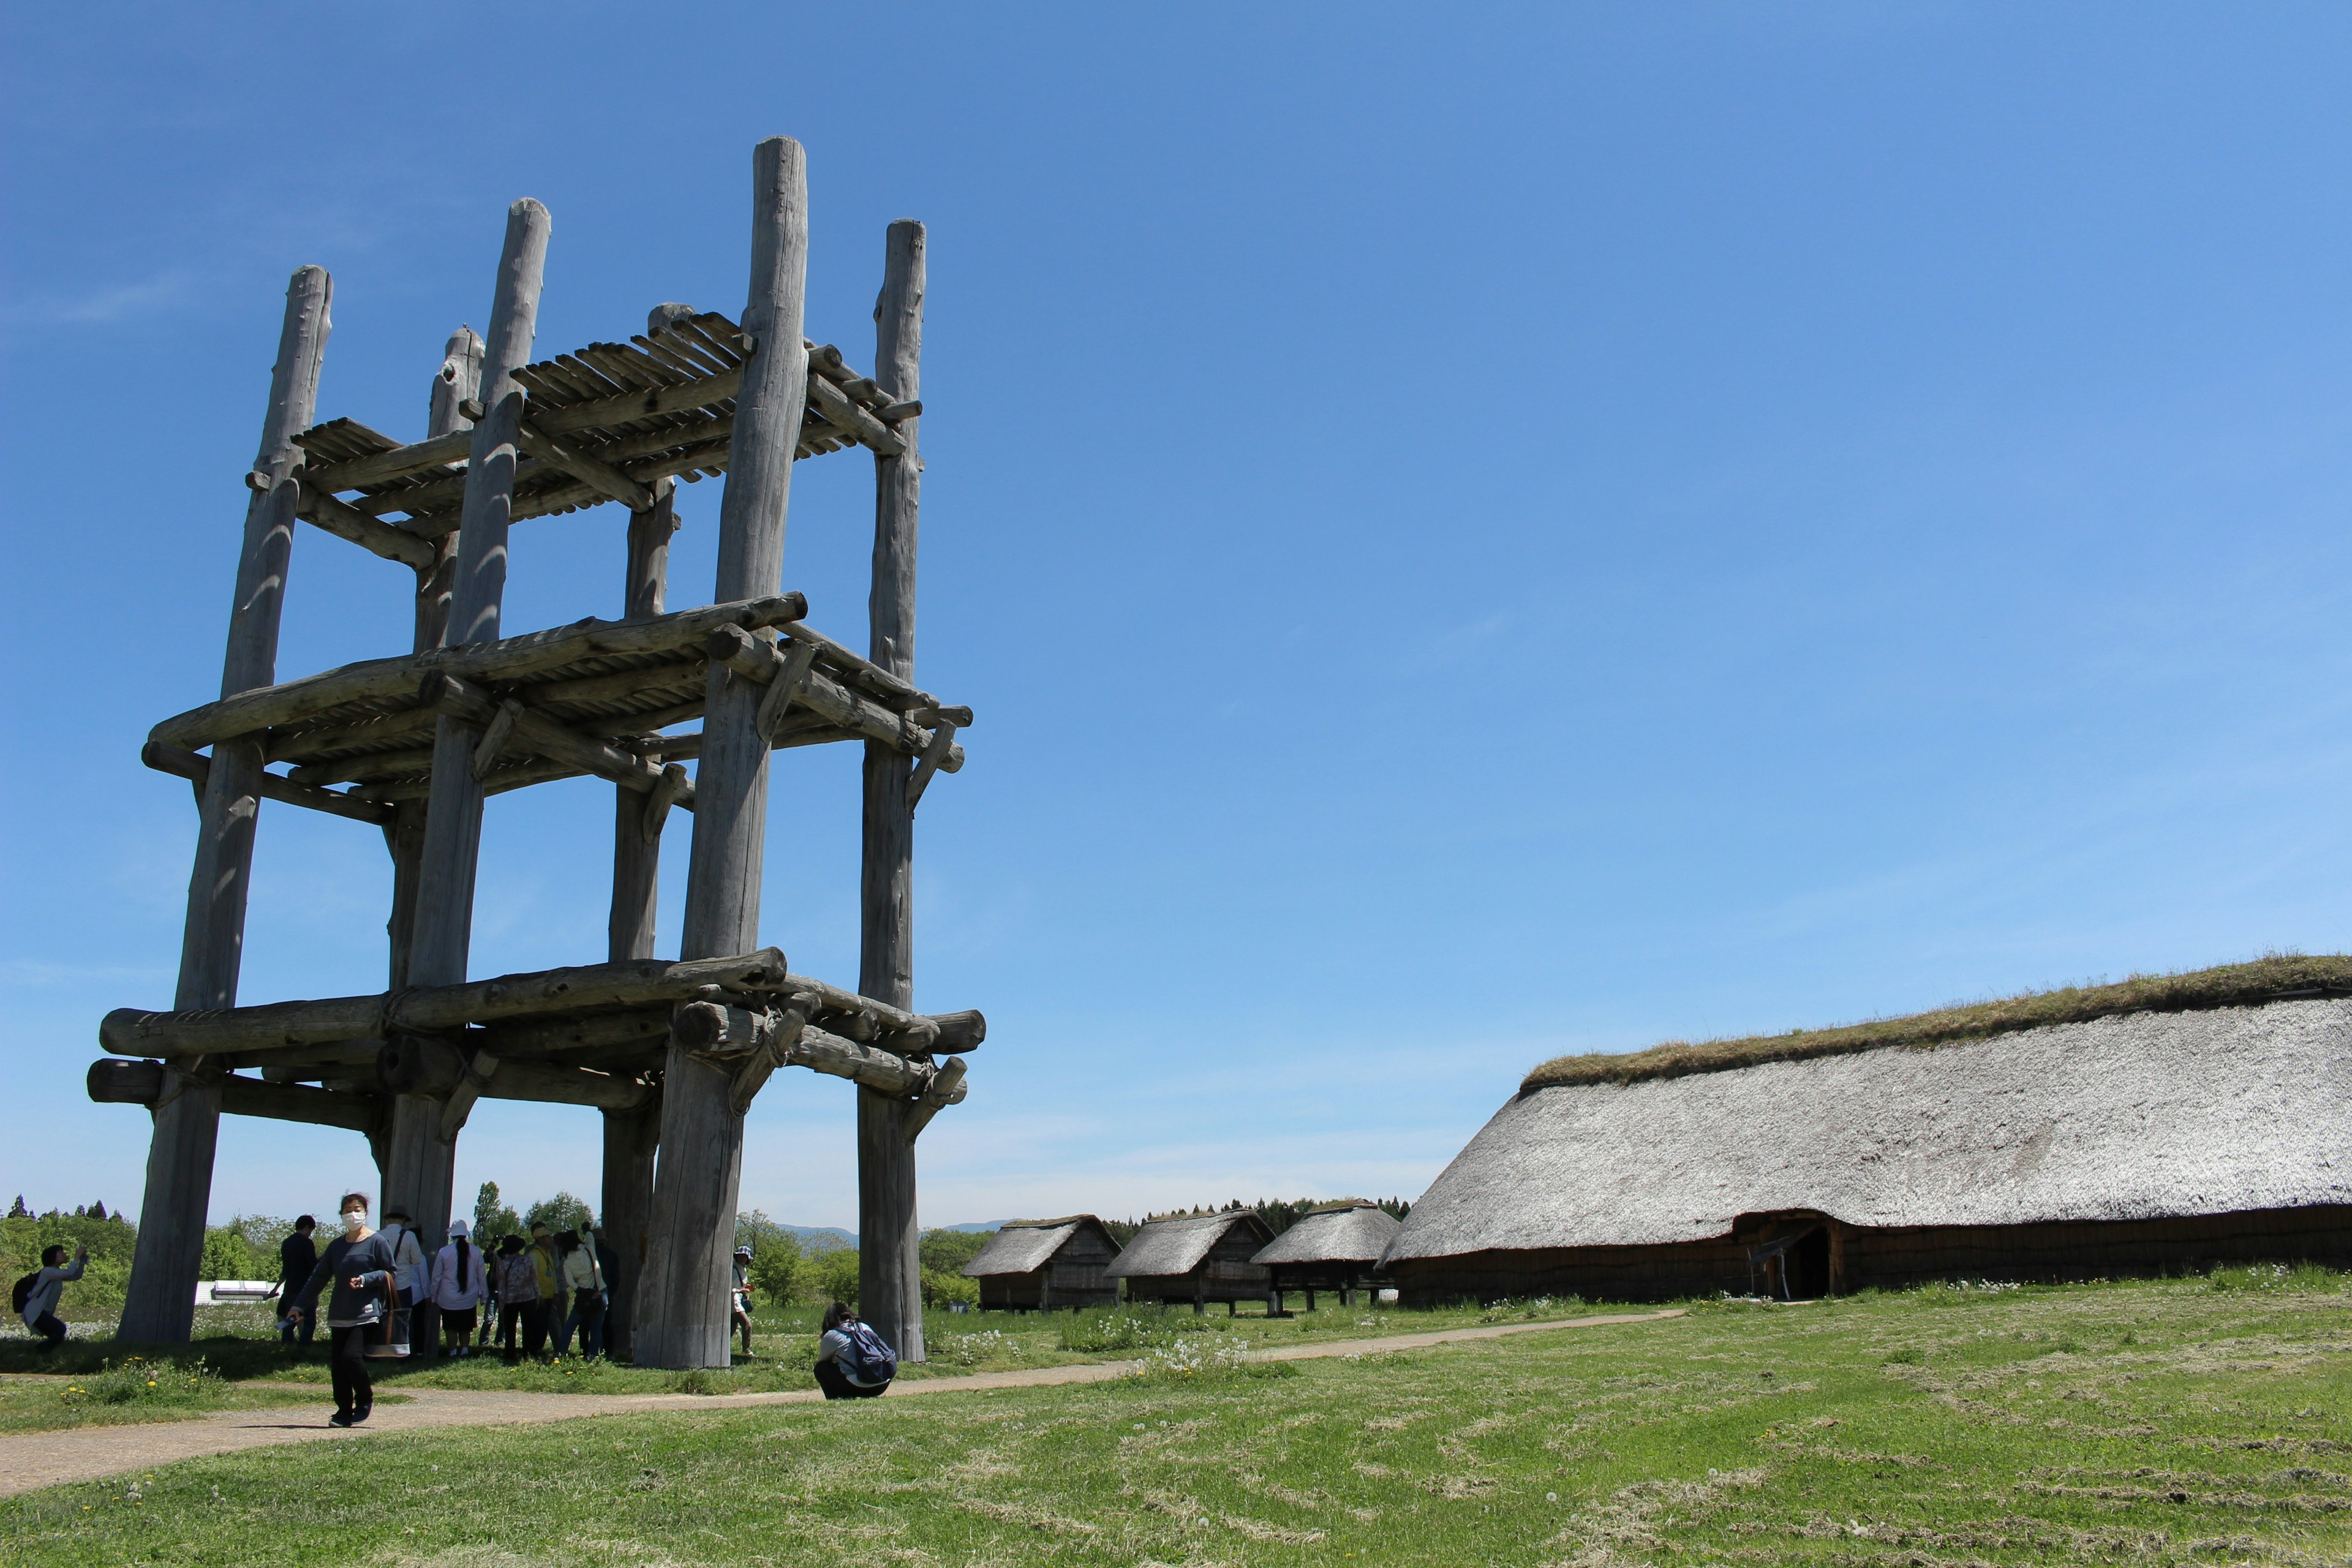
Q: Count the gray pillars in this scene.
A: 6